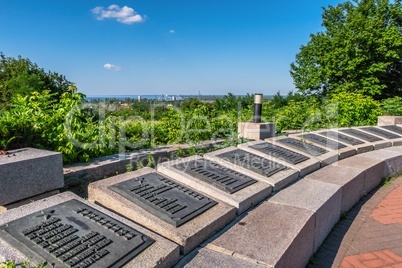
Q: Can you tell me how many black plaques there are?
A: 11